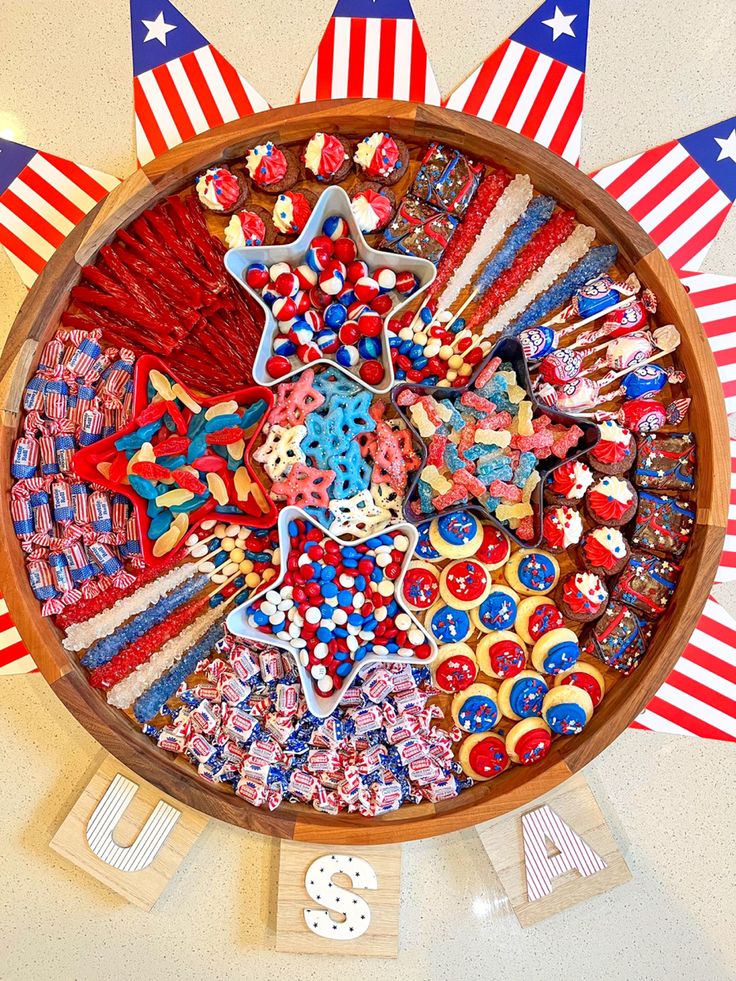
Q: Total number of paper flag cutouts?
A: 9